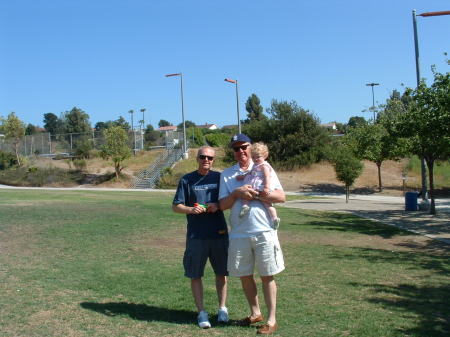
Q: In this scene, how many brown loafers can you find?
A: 2